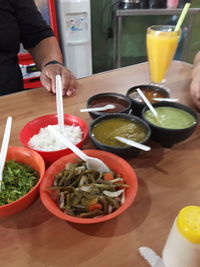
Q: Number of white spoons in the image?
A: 7